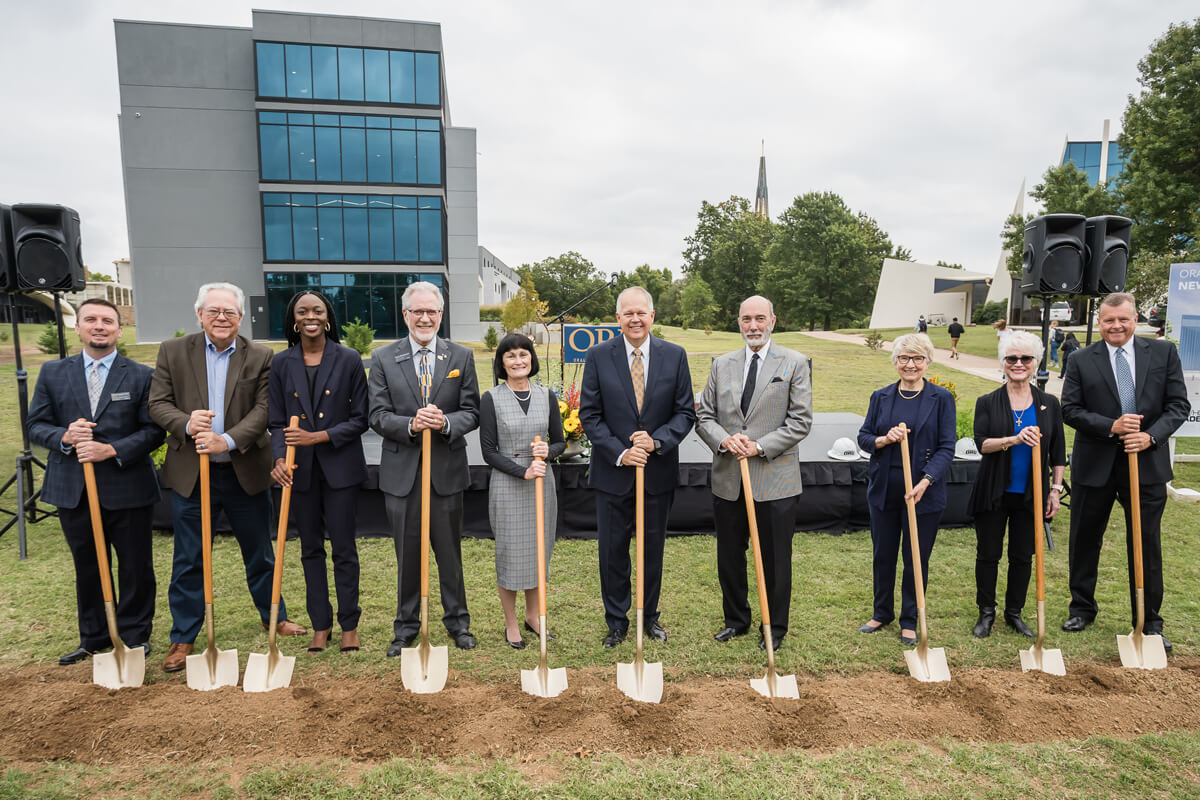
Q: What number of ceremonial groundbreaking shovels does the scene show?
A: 10